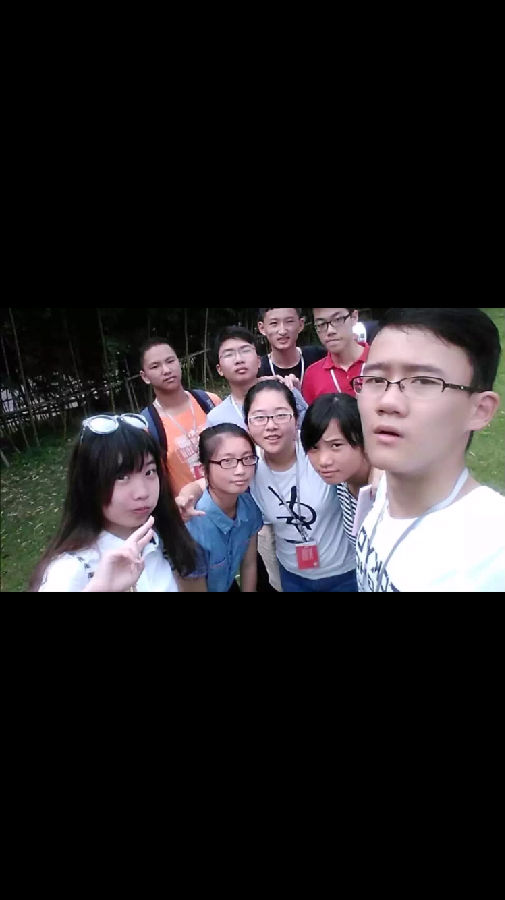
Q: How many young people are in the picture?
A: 9